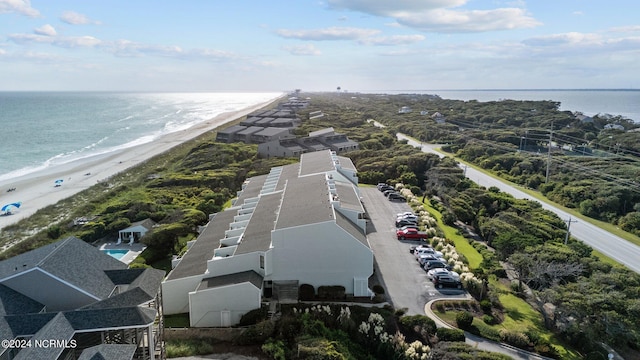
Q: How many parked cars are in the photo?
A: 15